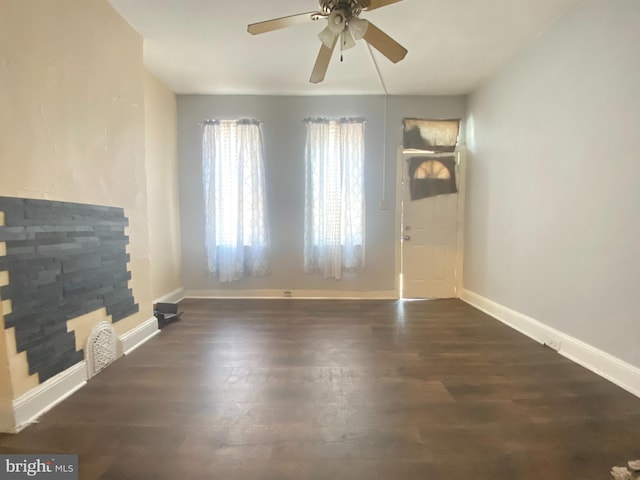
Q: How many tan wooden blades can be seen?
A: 4